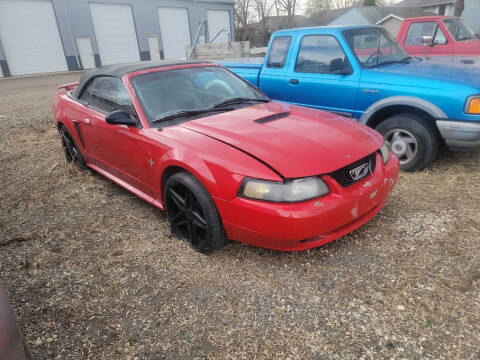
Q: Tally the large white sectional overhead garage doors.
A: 4